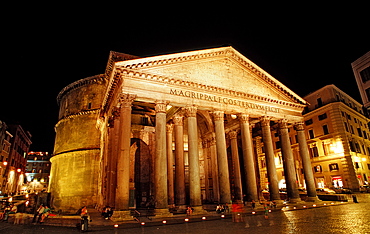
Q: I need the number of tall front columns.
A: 8